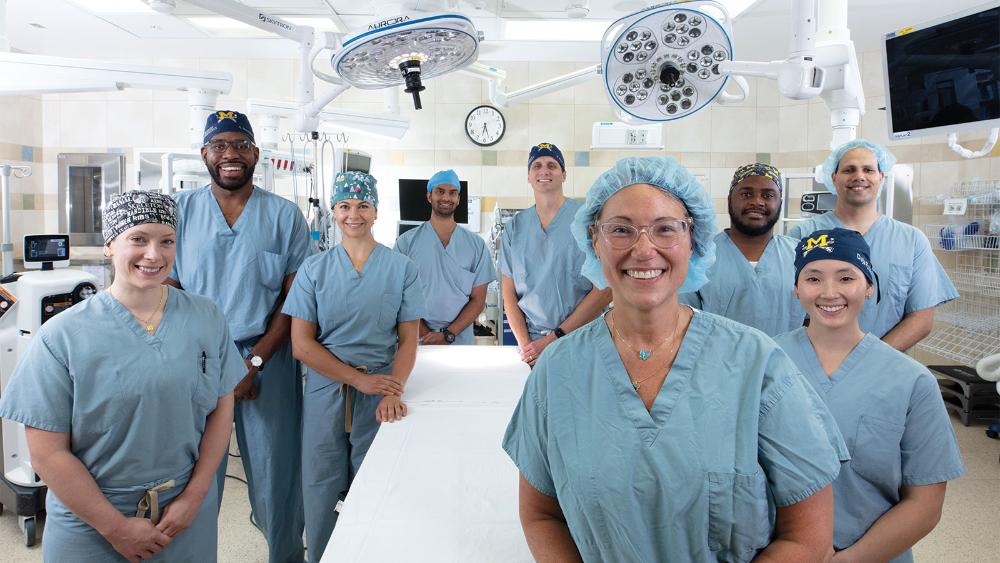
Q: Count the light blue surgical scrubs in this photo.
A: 9